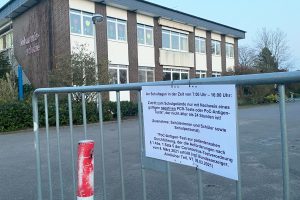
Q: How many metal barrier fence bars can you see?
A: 12